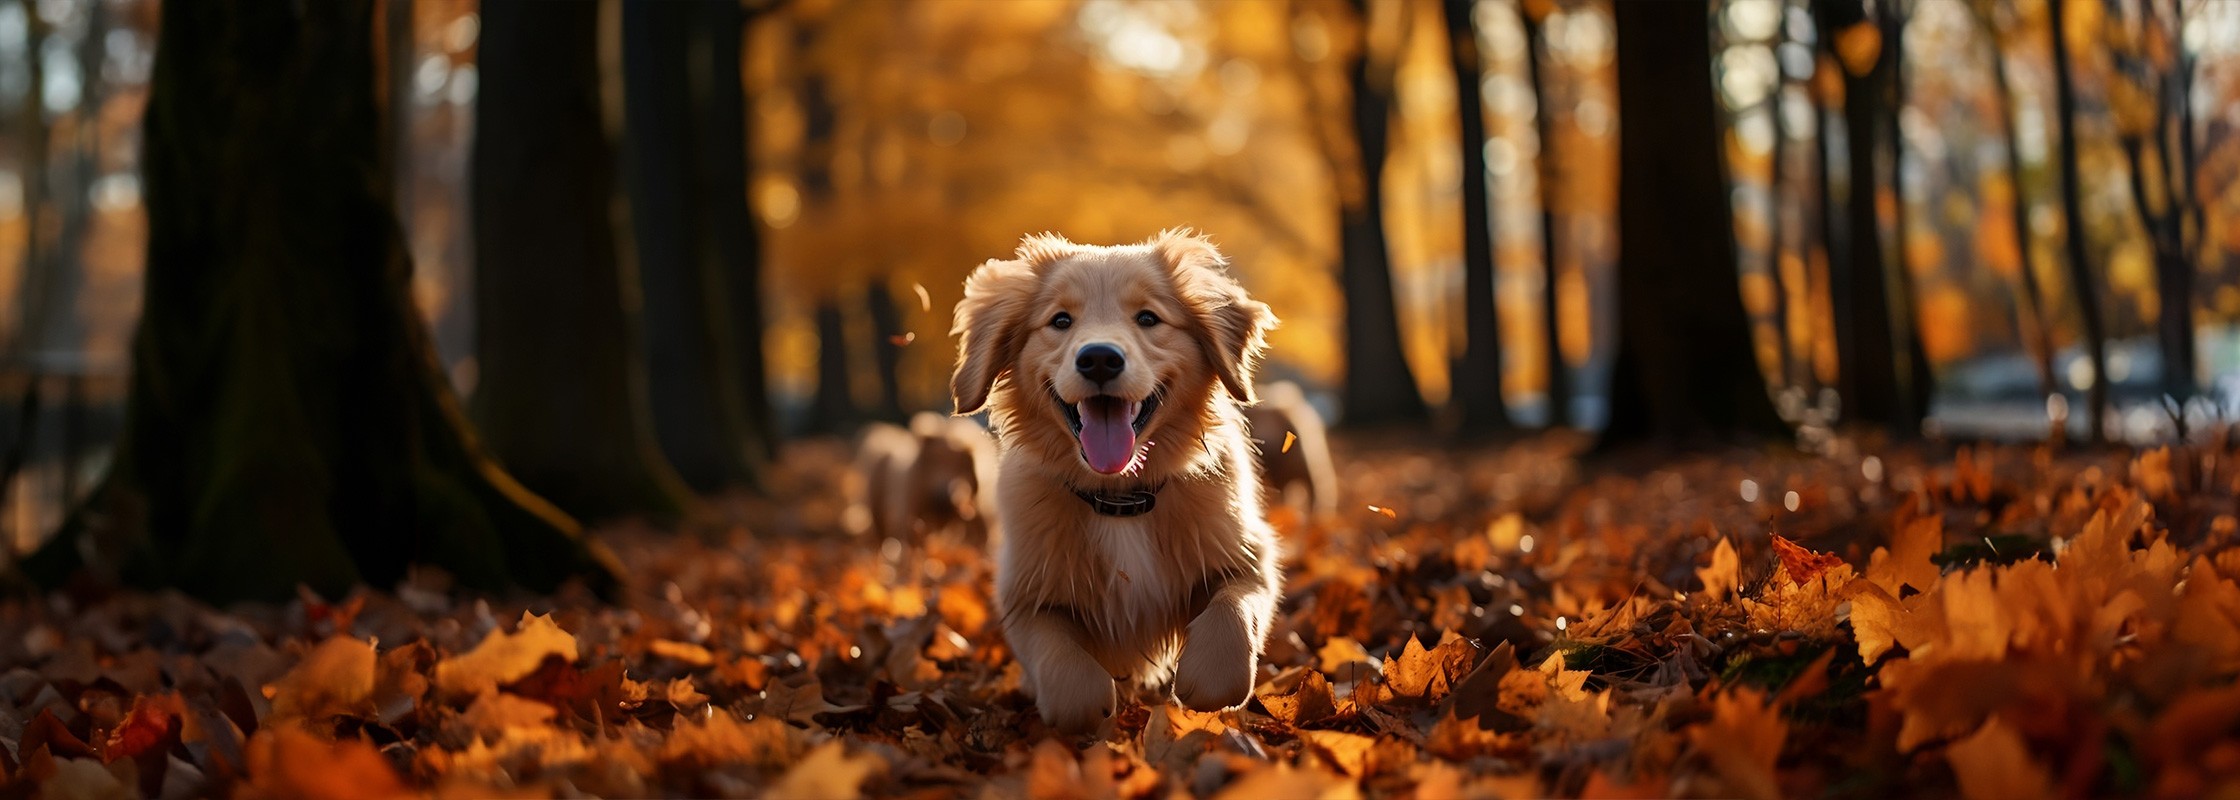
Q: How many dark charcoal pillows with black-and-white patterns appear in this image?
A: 0